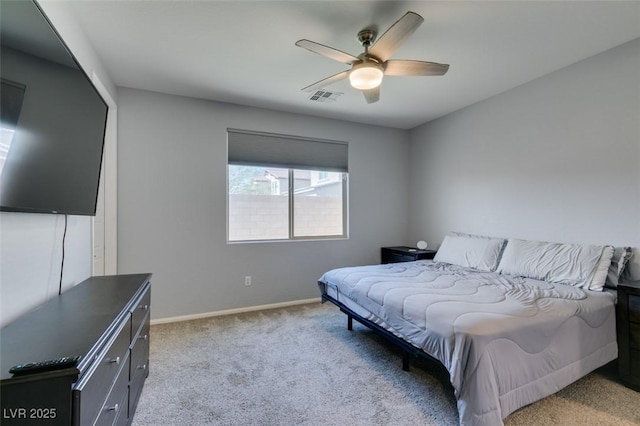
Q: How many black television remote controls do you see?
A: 1